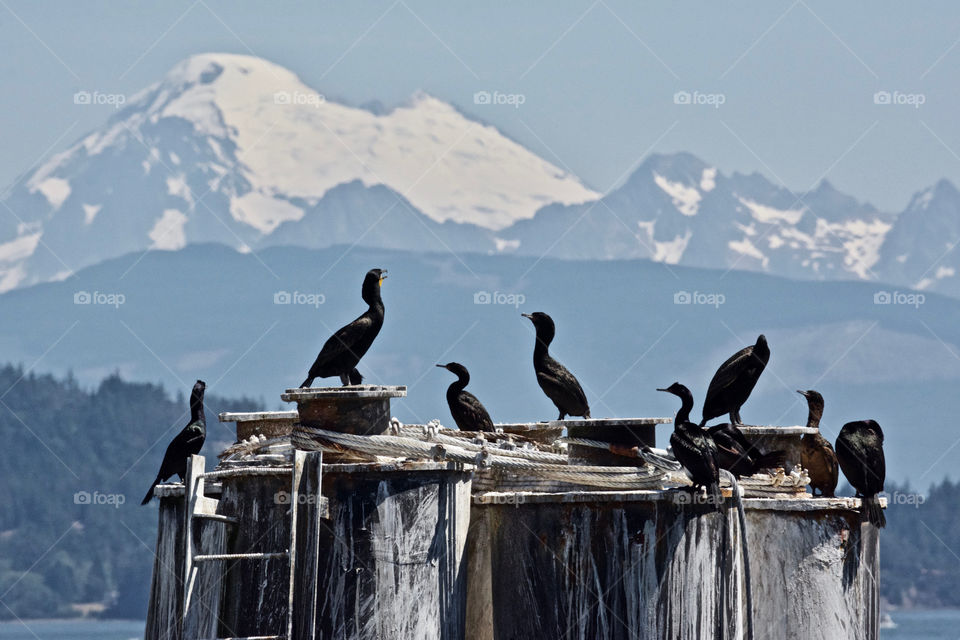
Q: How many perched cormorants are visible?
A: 9